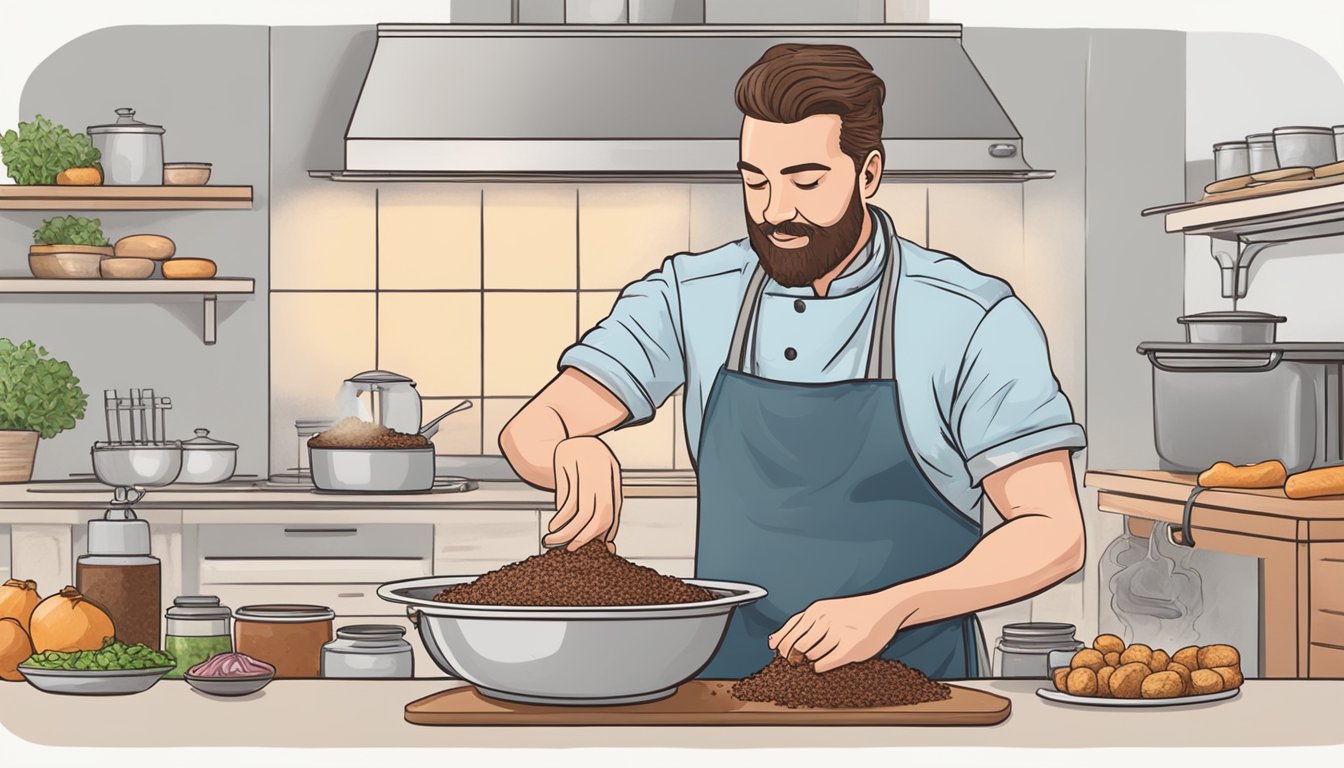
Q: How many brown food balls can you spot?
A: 15